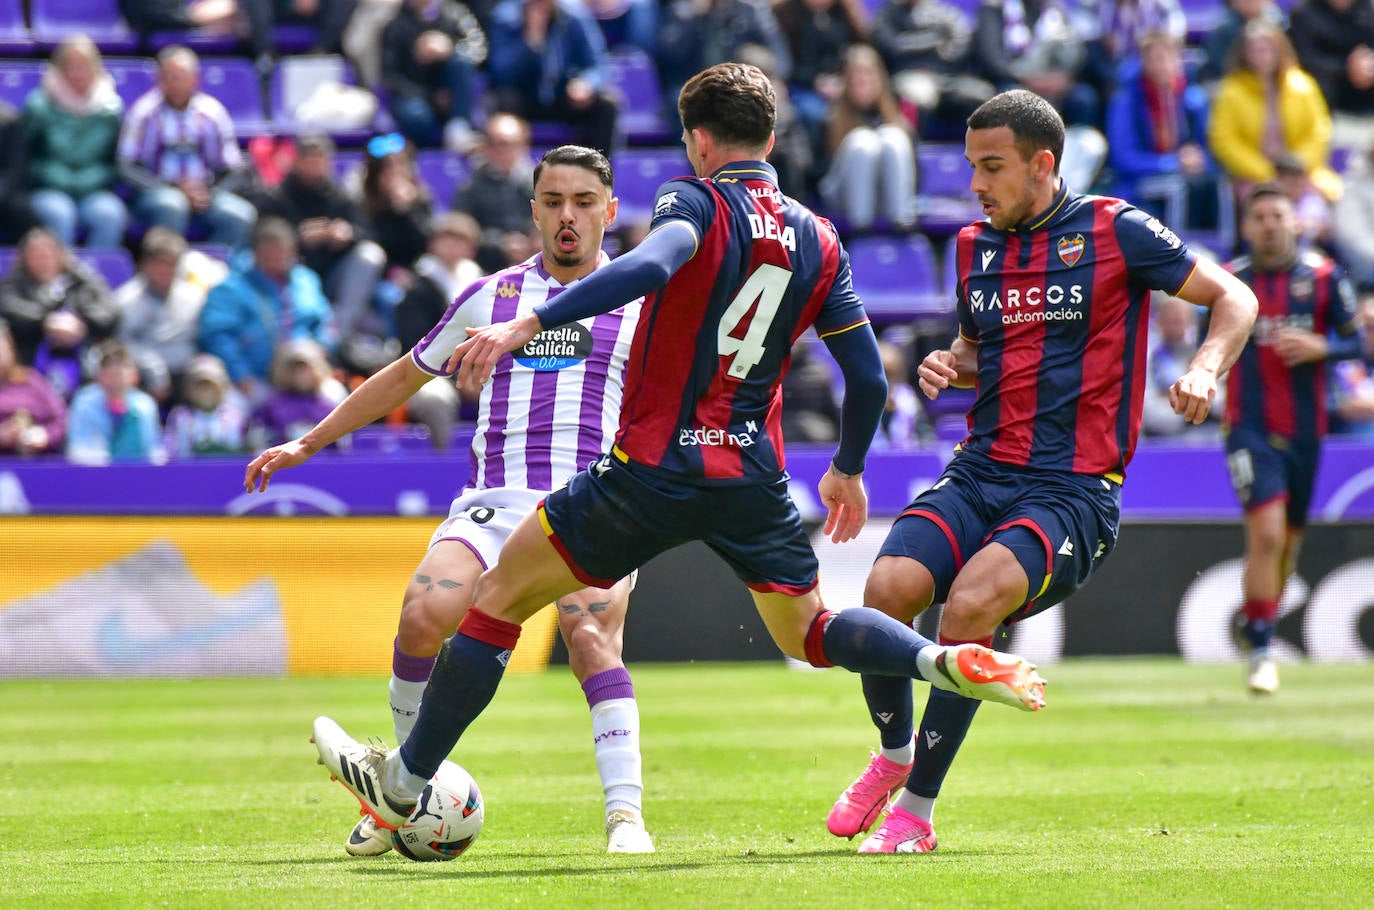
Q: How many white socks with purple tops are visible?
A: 2